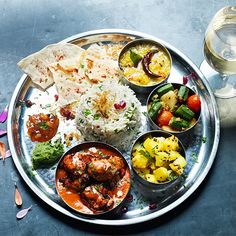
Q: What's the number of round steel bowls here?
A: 4